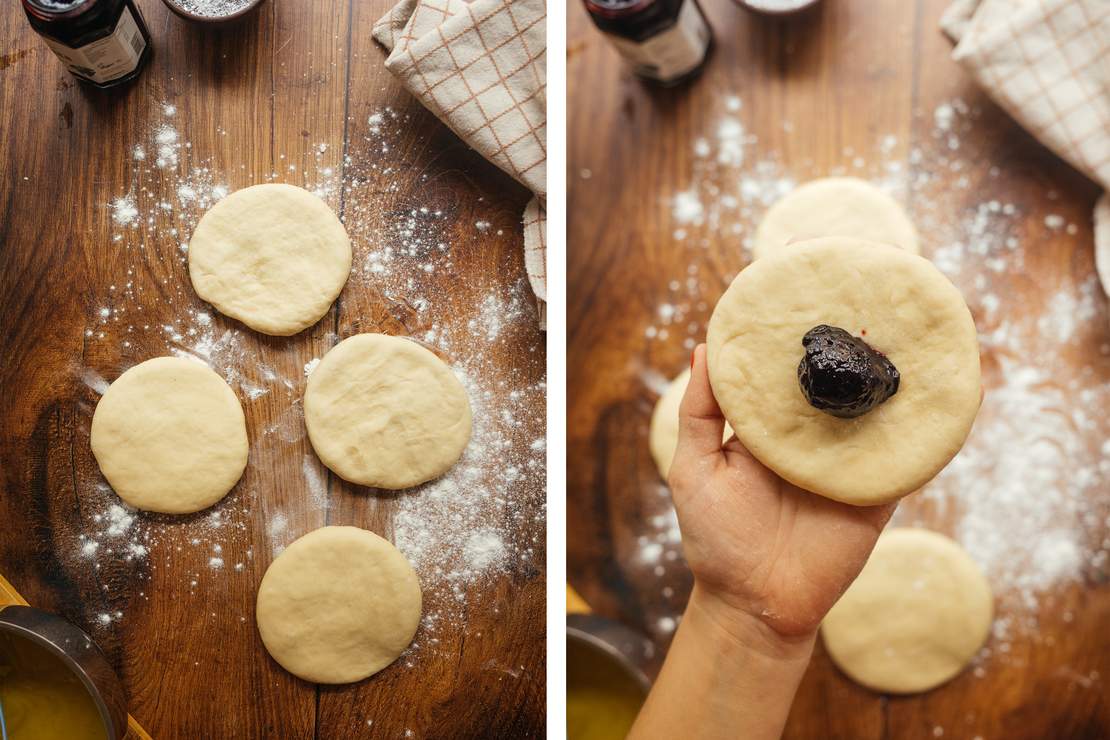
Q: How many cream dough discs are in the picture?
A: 8